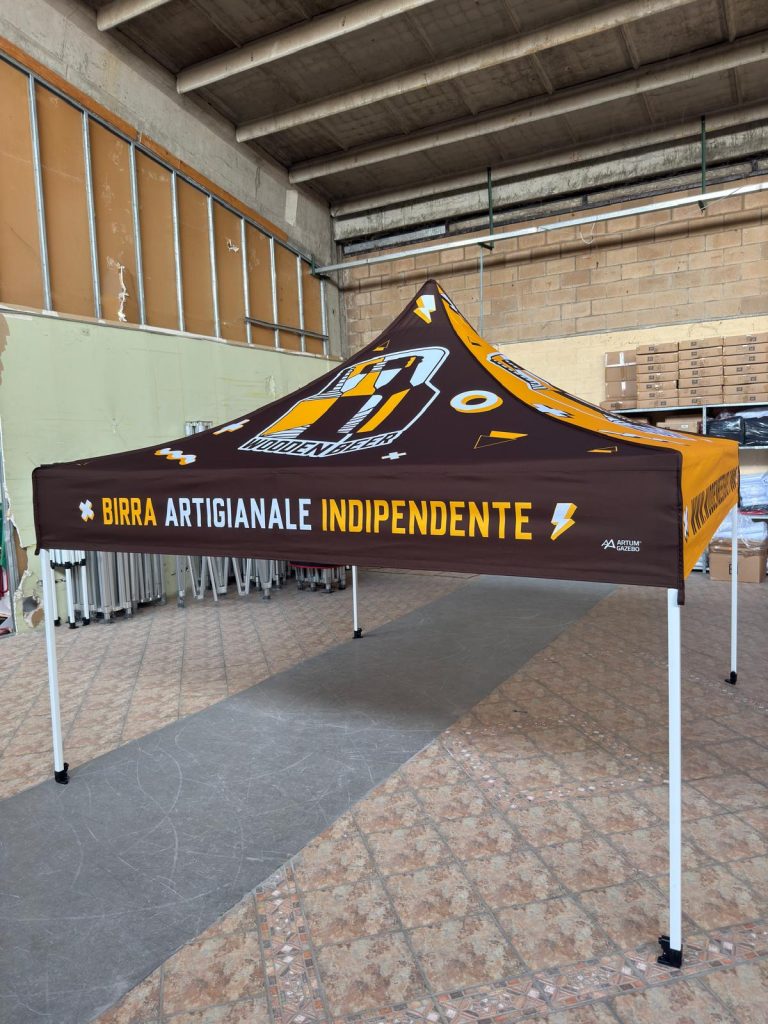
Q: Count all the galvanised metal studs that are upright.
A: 9